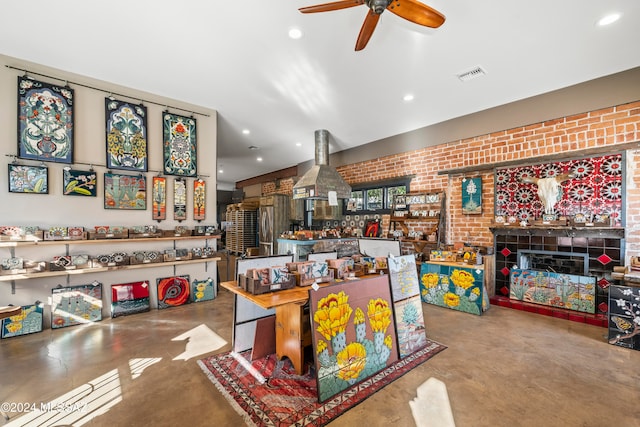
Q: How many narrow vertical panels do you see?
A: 3